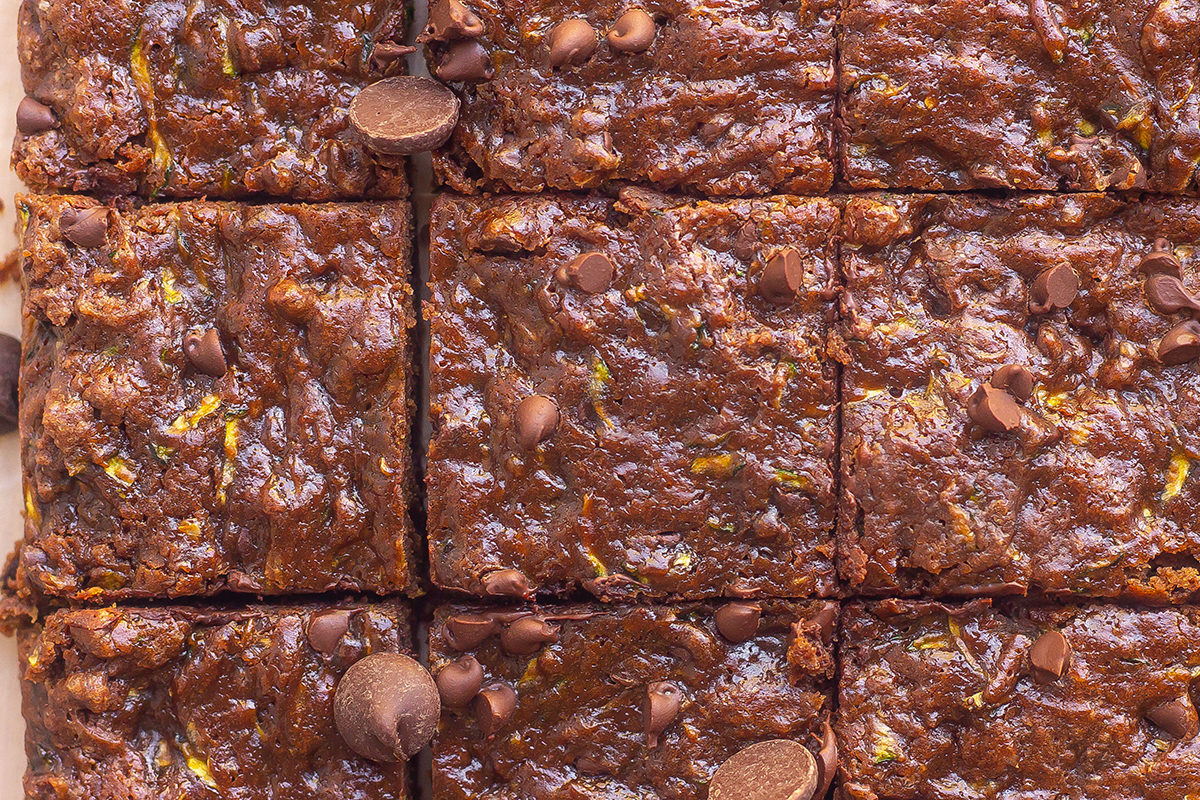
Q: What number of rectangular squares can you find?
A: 9